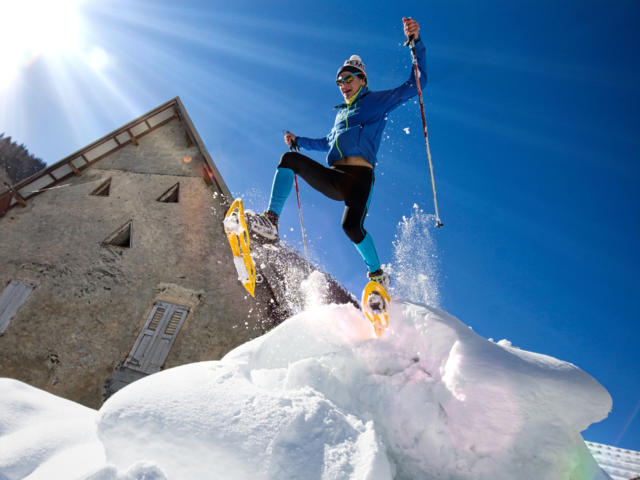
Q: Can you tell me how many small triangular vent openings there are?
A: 3